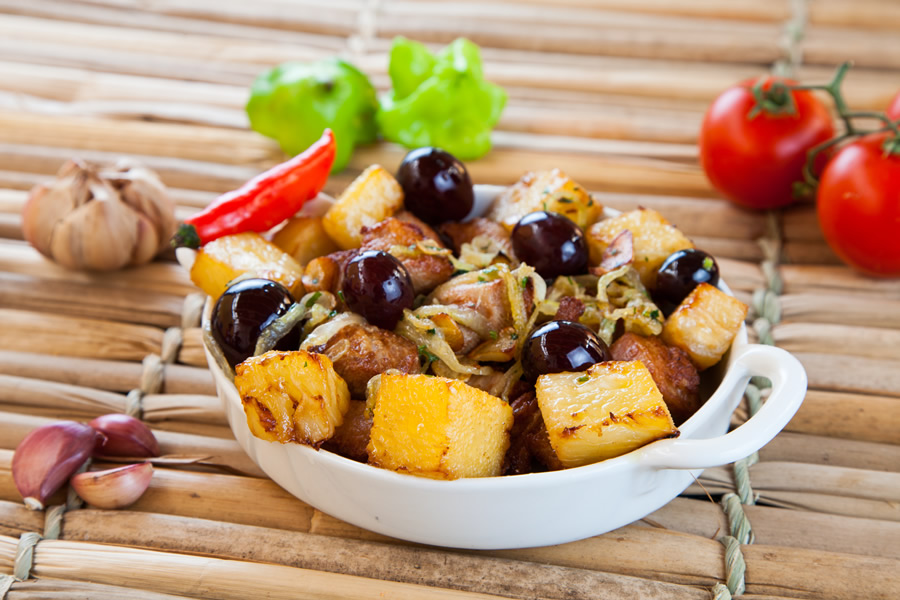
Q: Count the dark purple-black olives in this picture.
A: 6